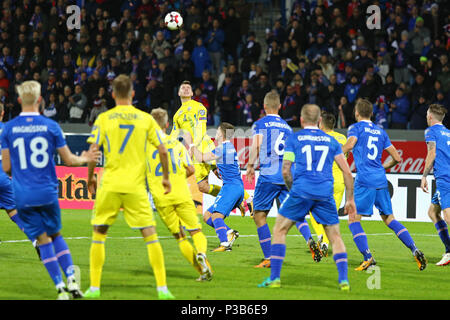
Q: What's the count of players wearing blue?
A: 7